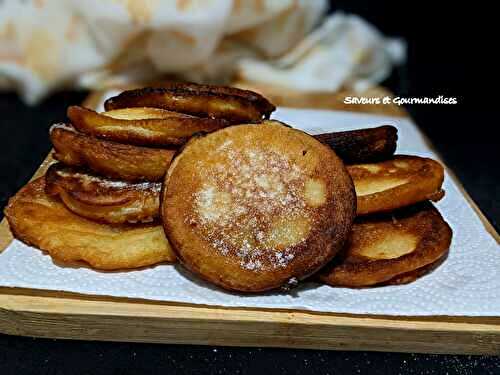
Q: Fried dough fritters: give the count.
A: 9